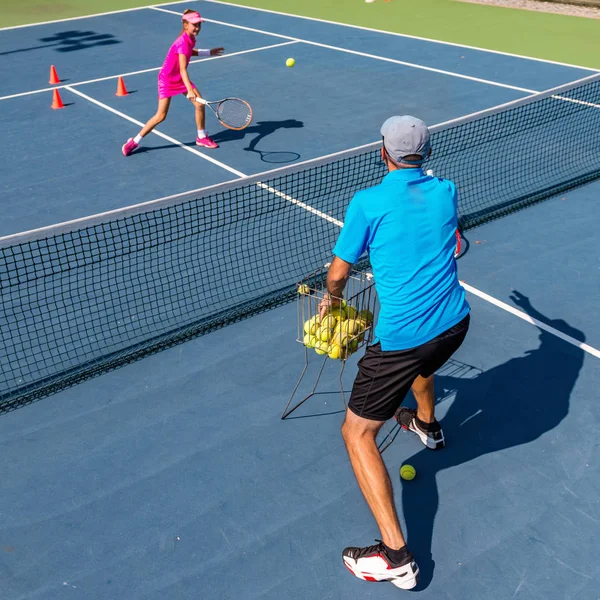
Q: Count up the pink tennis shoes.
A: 2